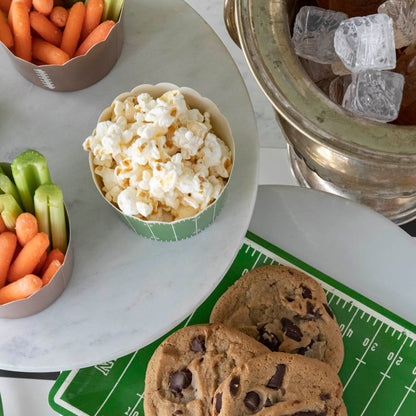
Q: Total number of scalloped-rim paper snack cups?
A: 3